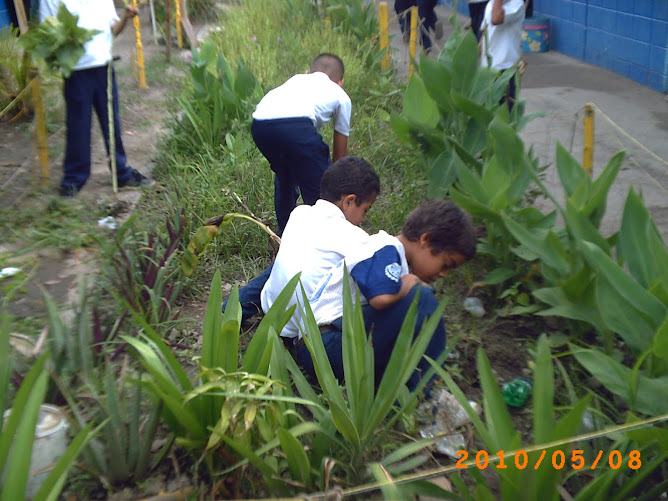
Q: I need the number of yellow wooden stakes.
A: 6